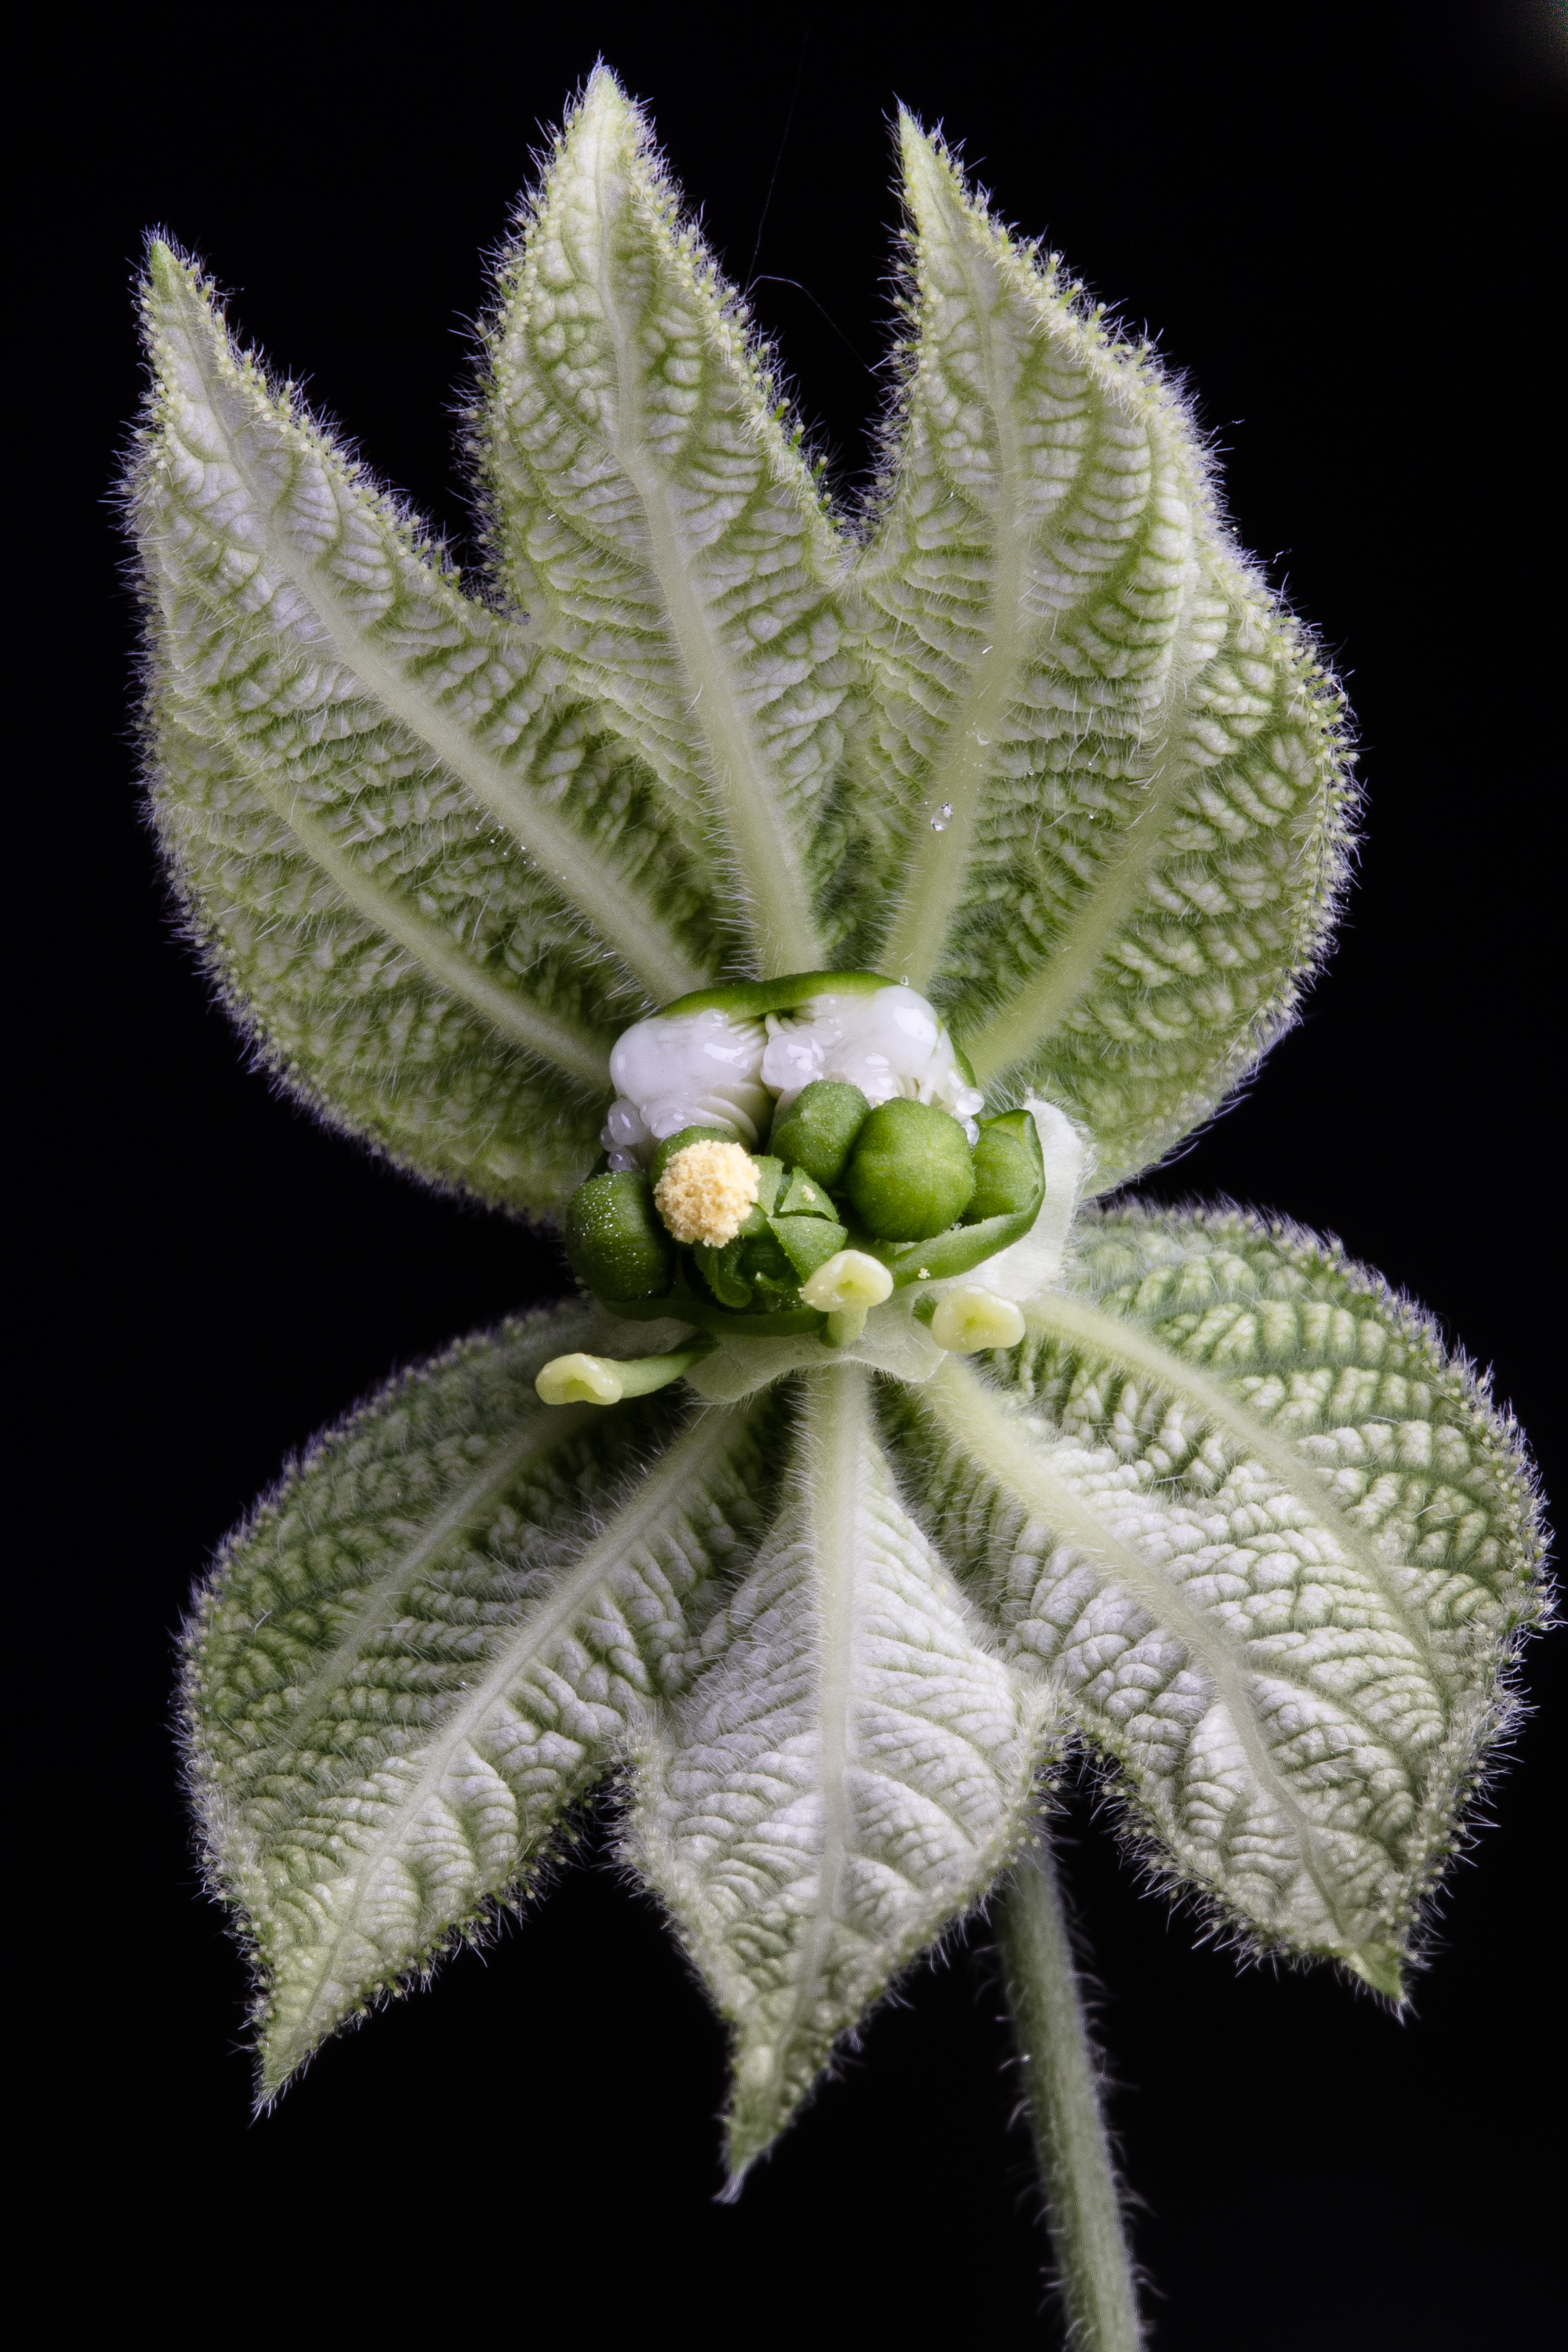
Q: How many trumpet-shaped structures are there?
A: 3